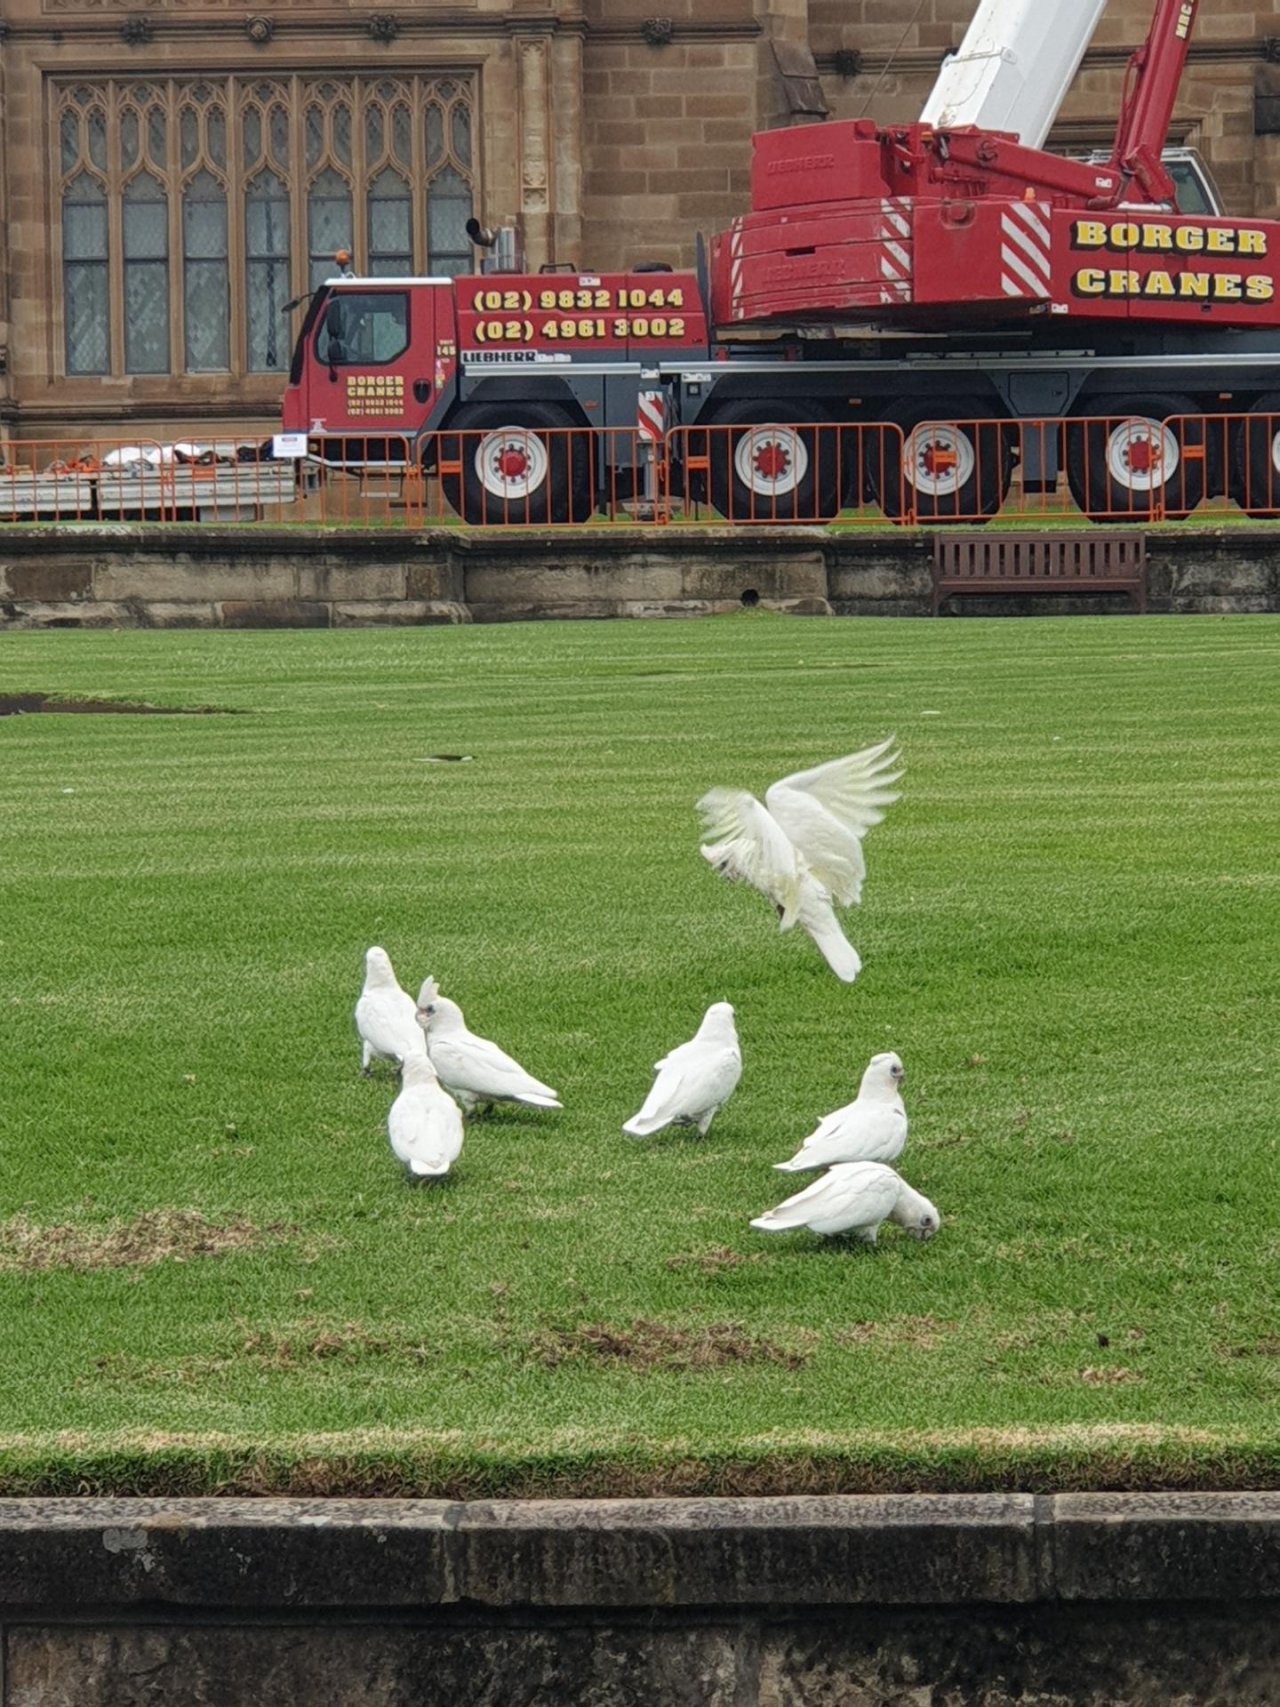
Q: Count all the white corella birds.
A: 7